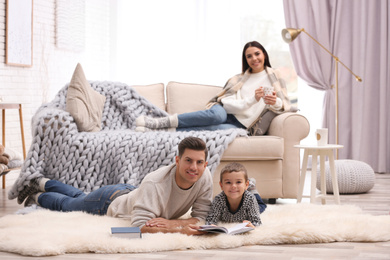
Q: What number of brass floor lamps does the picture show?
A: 1